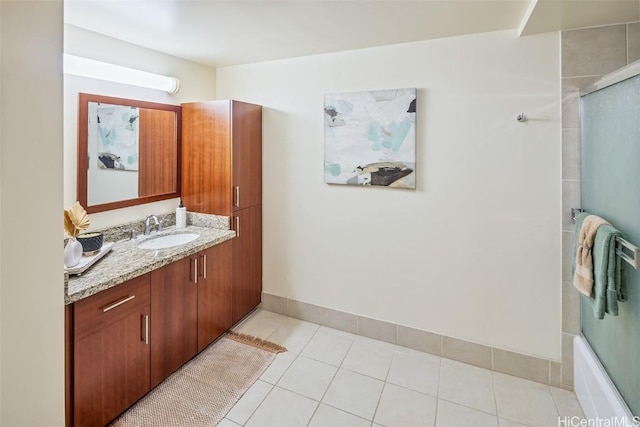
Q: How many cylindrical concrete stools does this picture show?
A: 0